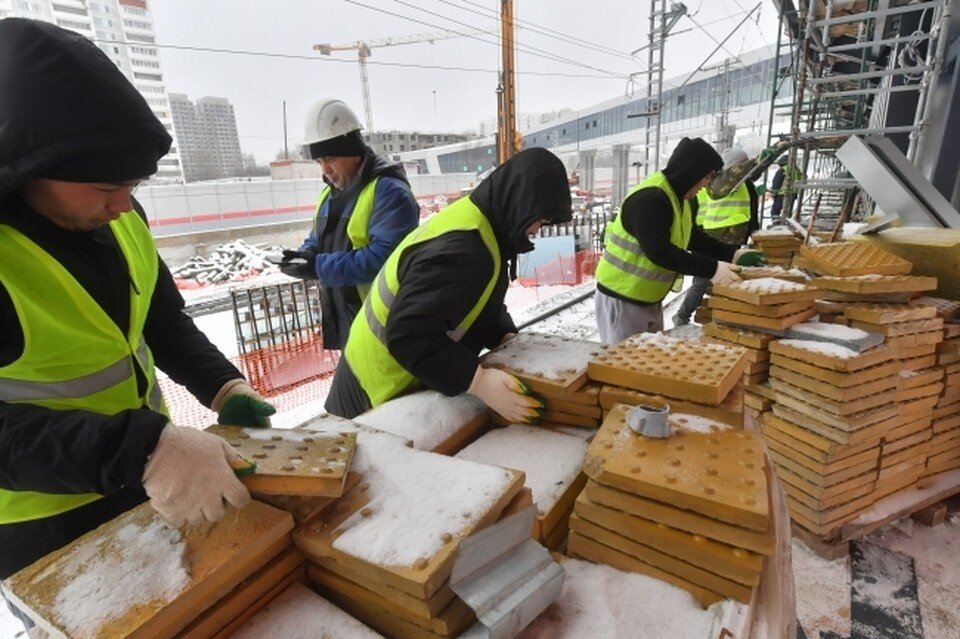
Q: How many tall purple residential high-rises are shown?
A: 0